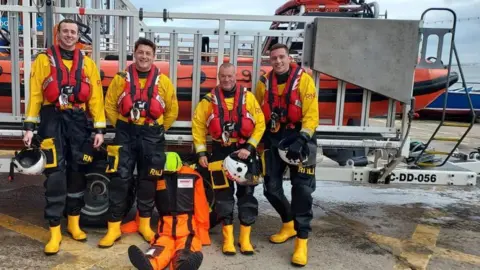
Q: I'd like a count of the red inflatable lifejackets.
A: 4